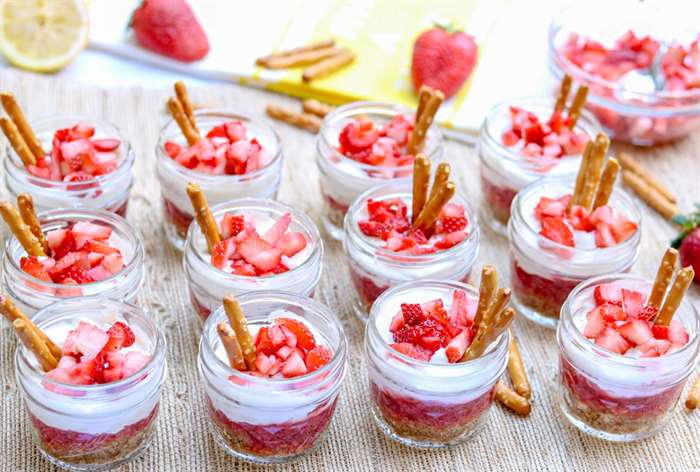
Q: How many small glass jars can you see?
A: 12